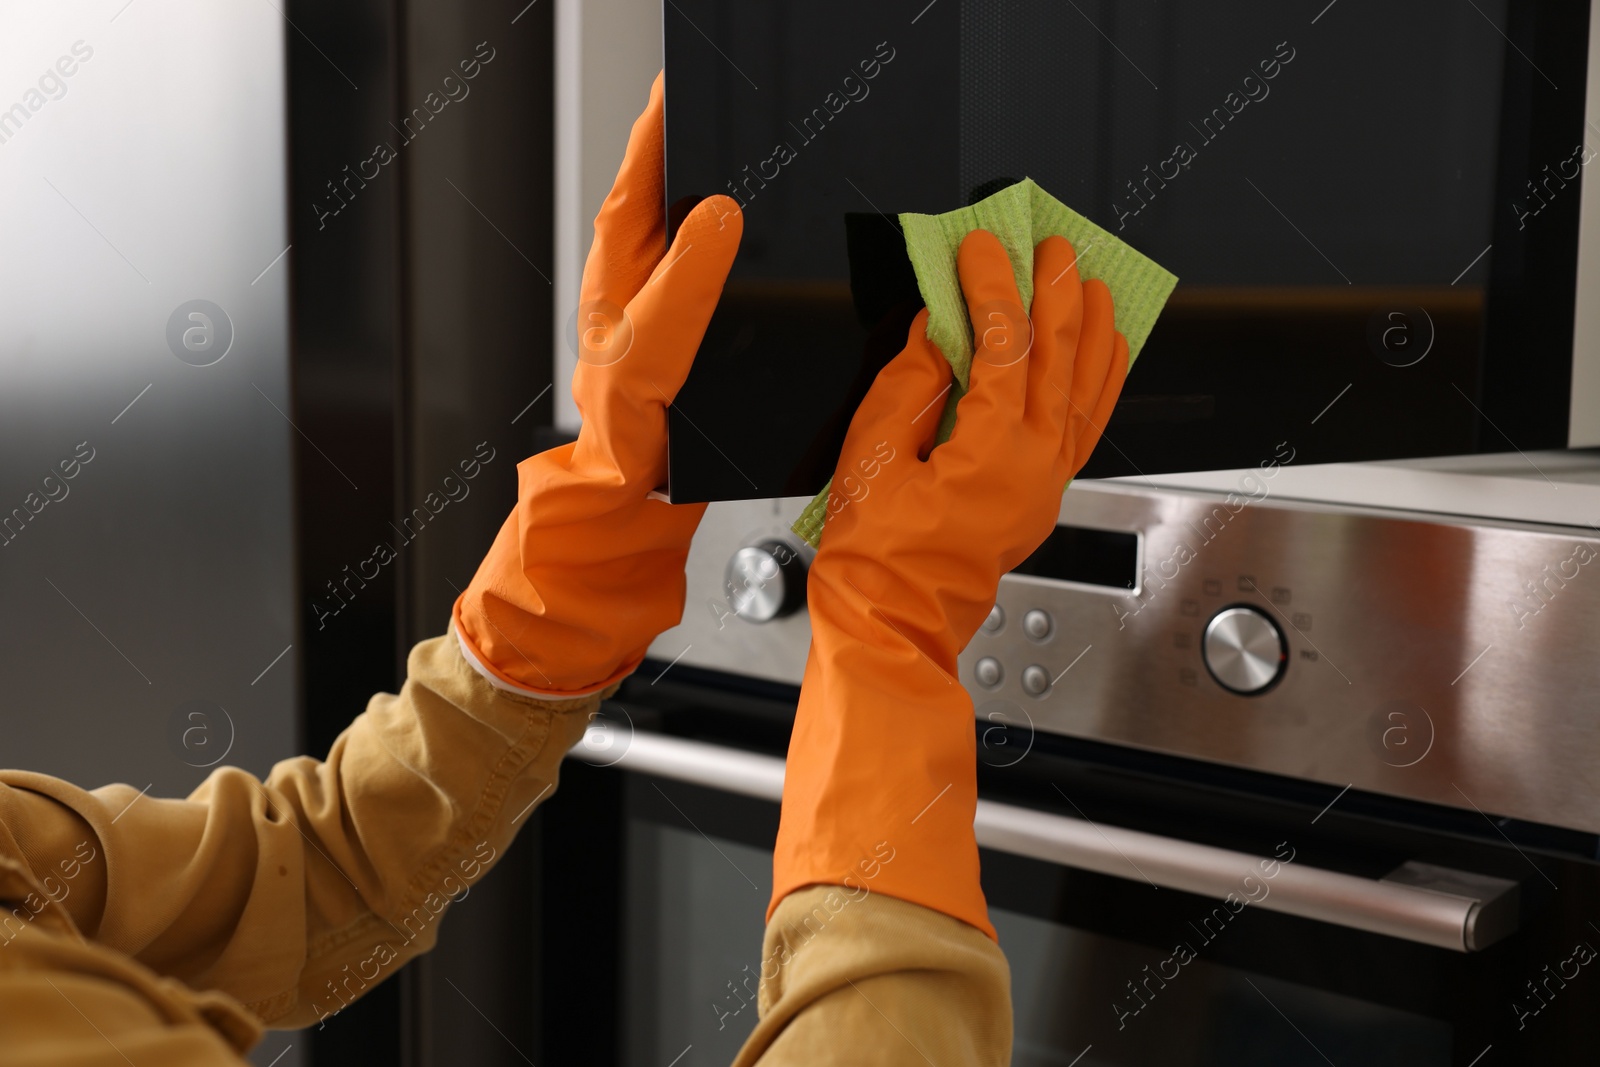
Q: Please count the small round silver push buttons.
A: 4